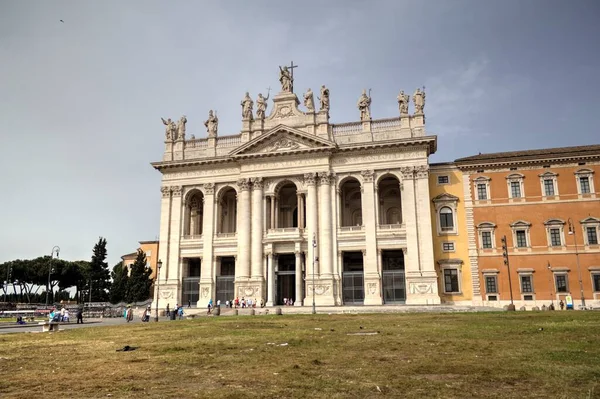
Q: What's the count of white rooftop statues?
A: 11